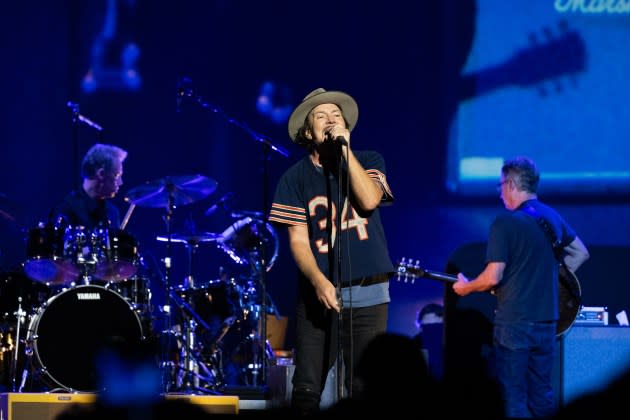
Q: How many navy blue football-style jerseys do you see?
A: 1